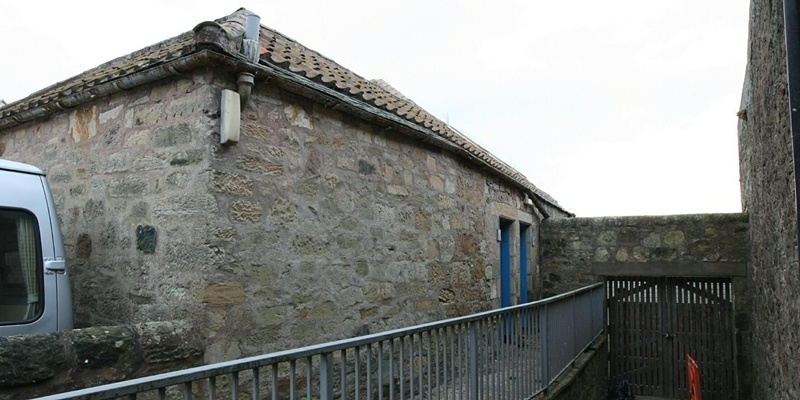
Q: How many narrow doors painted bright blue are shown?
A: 2